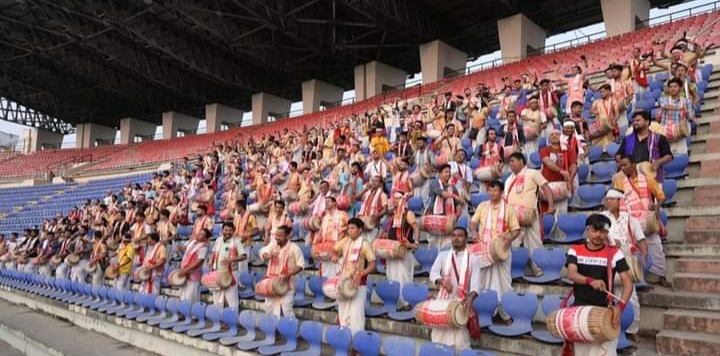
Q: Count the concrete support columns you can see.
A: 11